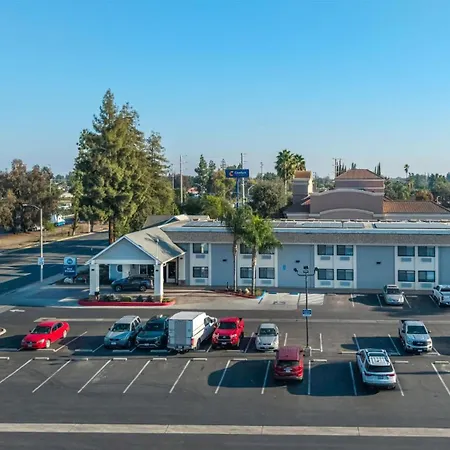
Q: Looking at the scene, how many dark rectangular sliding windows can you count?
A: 14